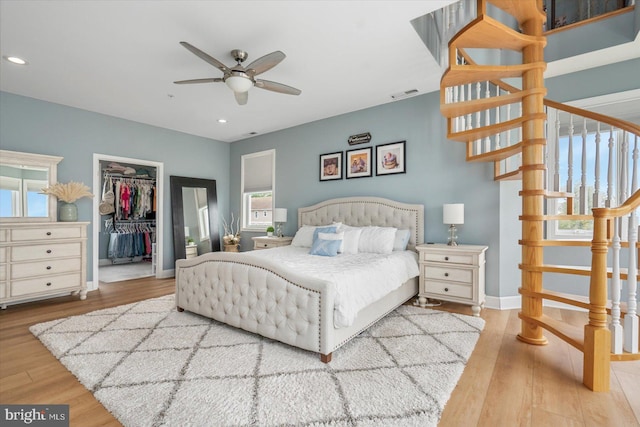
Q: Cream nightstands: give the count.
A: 2